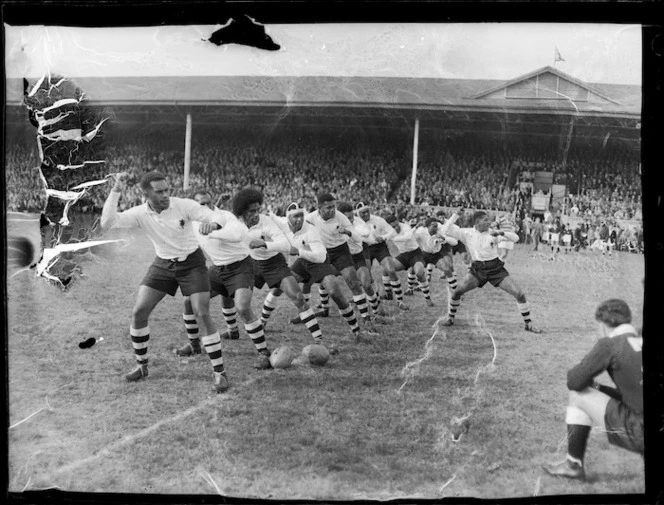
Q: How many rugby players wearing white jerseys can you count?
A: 11